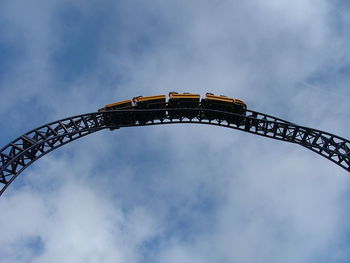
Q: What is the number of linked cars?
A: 4